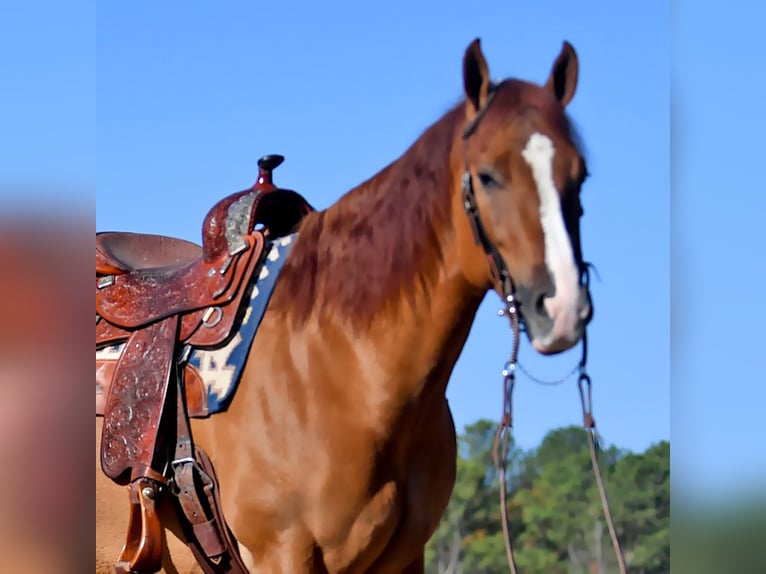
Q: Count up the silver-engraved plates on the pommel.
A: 1